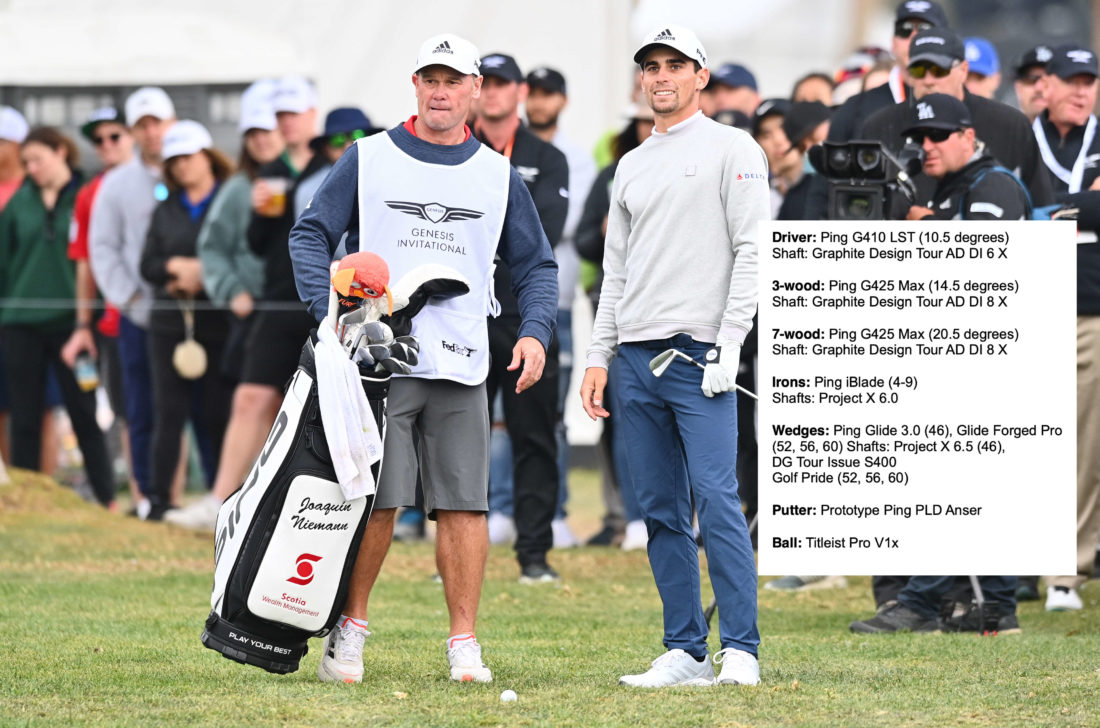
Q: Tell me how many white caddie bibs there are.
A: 1